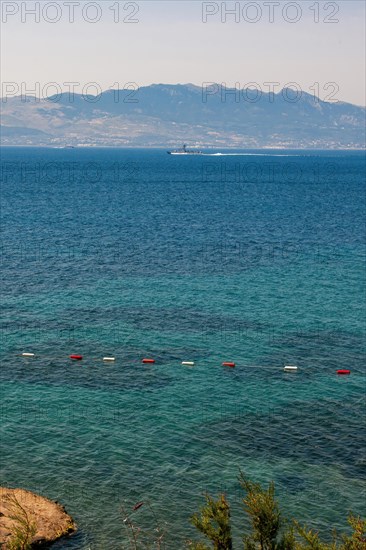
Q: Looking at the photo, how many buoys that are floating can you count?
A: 8